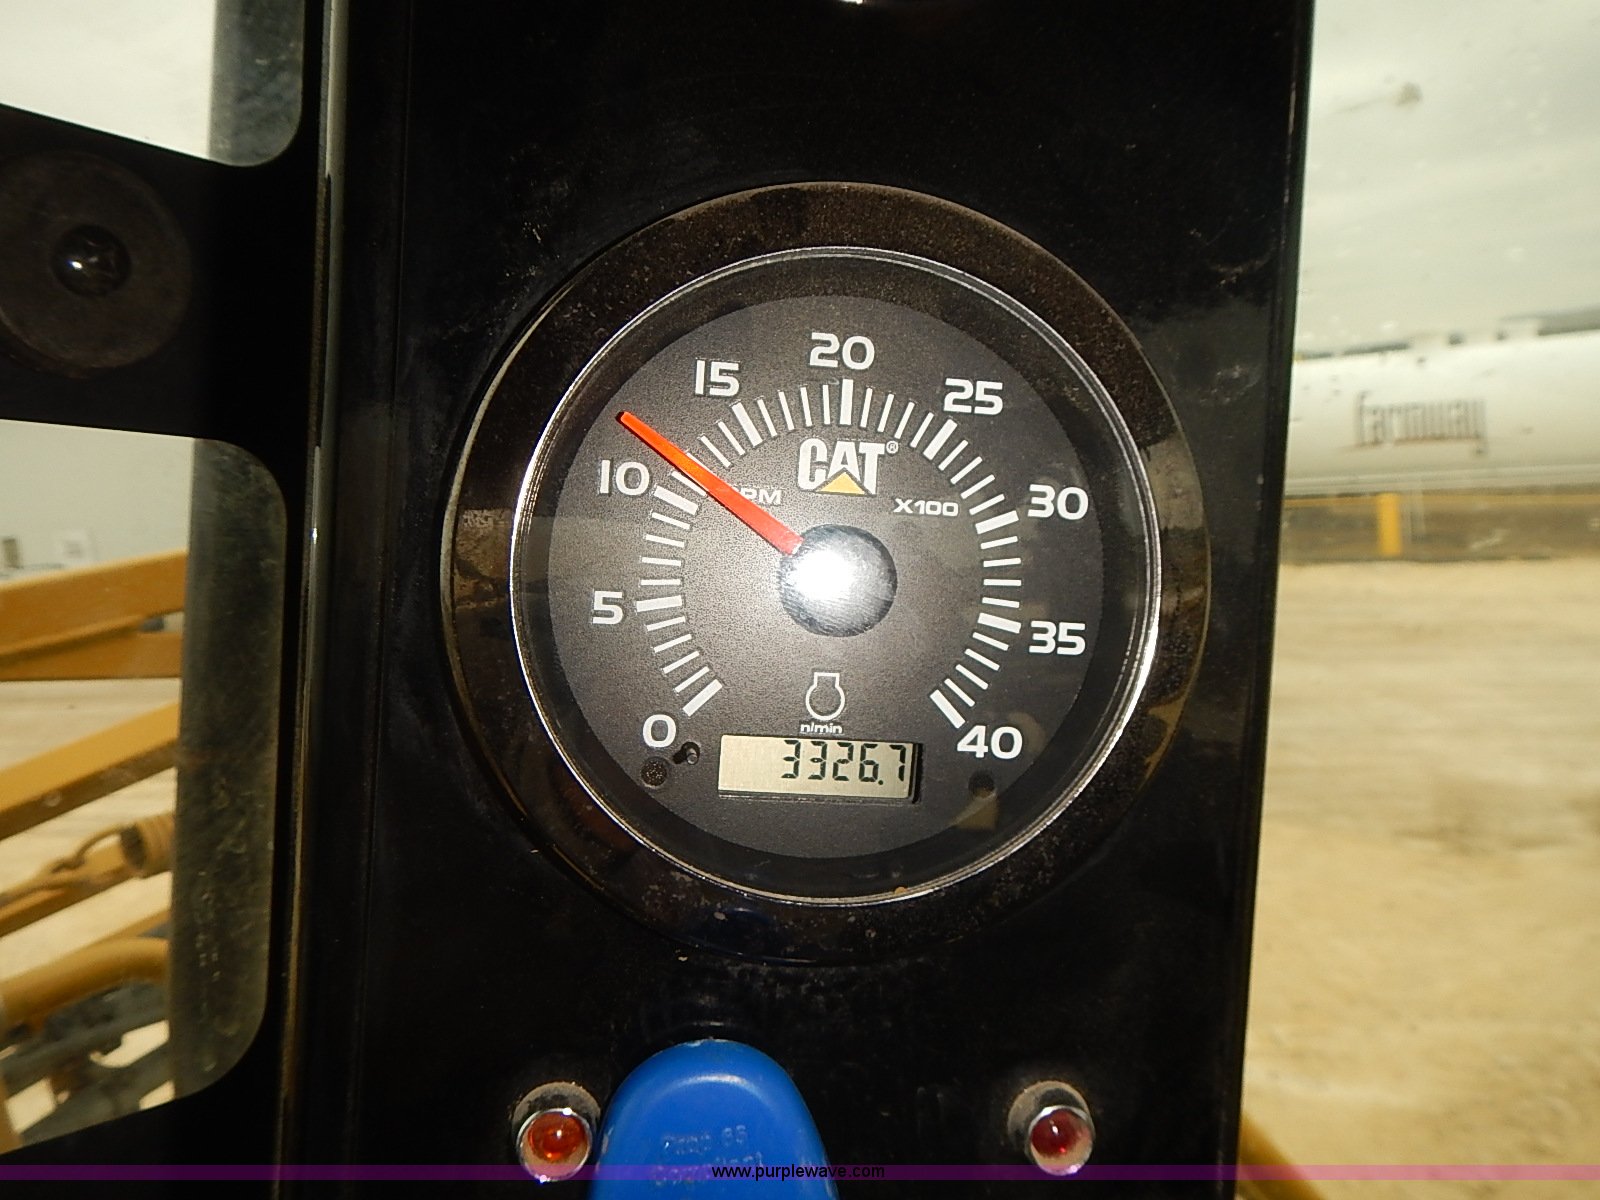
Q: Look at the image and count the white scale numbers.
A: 9